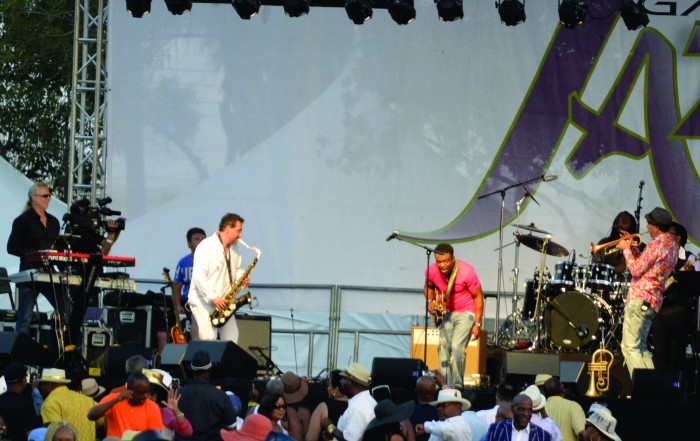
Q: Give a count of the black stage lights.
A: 10